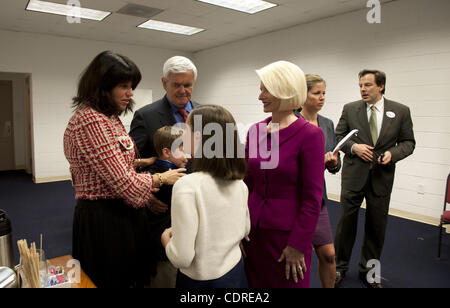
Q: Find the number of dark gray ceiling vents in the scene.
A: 1